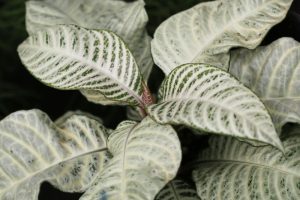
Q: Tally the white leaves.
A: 8